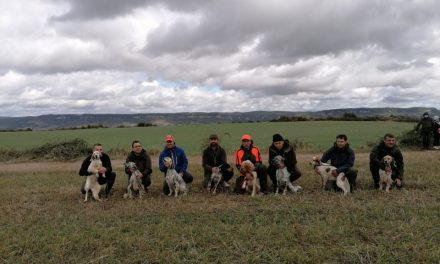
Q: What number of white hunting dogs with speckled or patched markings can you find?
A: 8